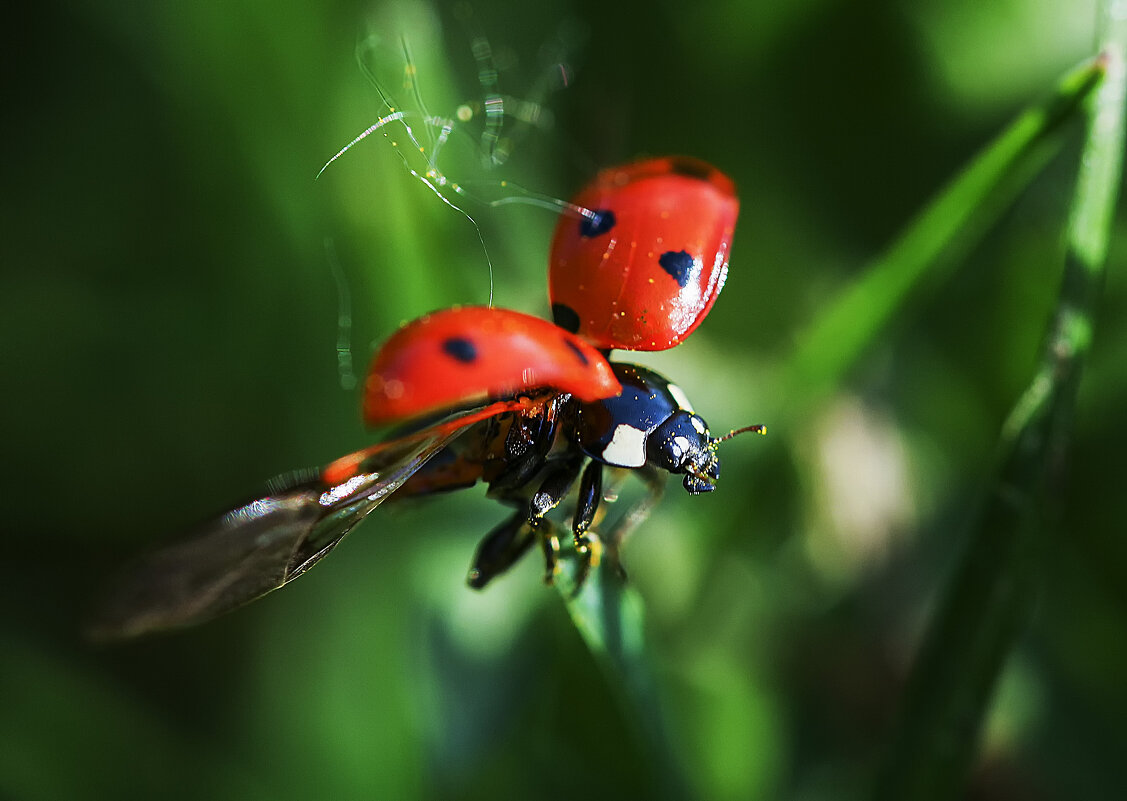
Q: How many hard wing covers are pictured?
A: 2